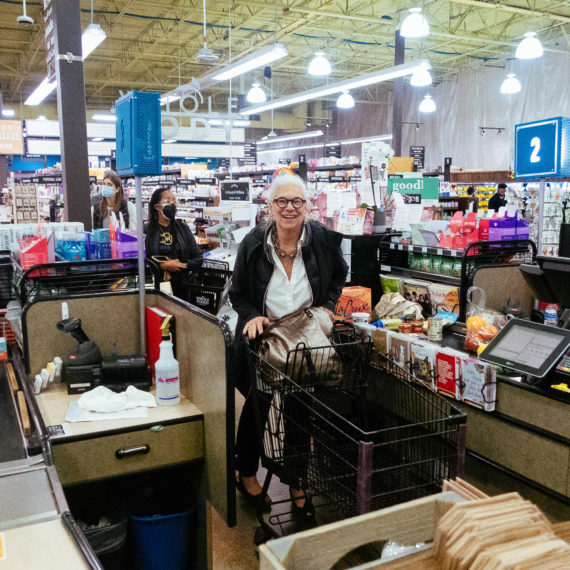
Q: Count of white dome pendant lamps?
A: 8